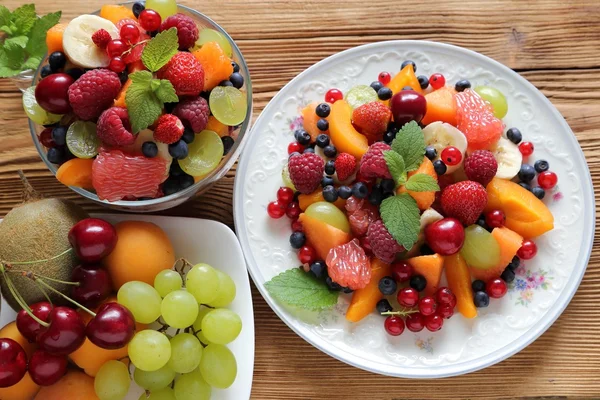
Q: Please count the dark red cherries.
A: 10